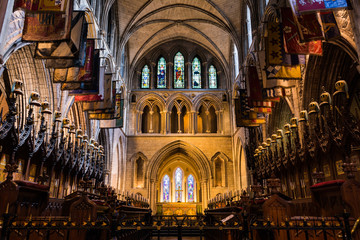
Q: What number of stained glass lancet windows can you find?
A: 8